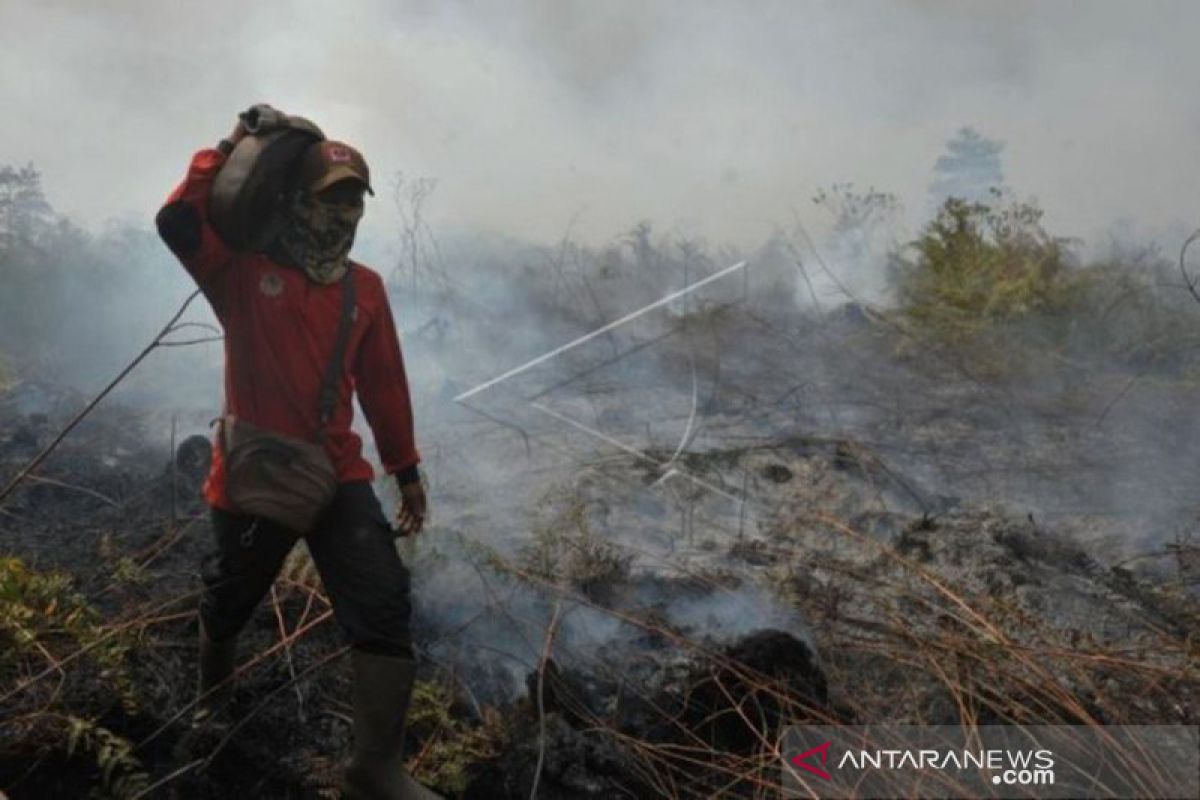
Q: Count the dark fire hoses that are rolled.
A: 1